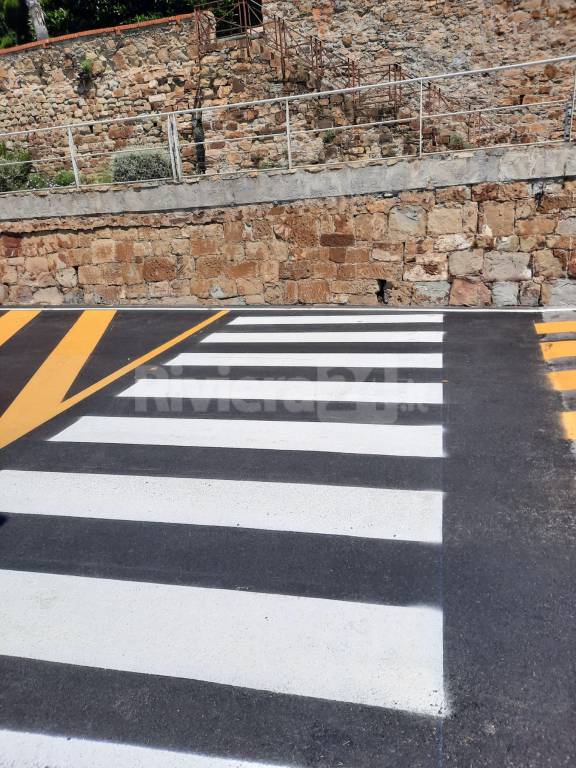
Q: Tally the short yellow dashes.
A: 4